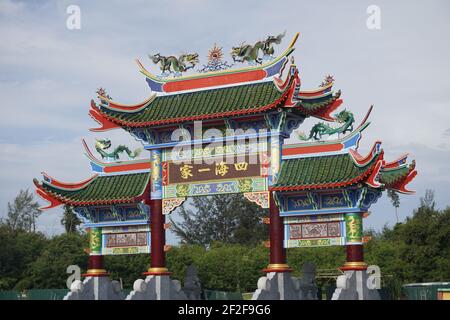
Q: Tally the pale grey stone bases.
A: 4